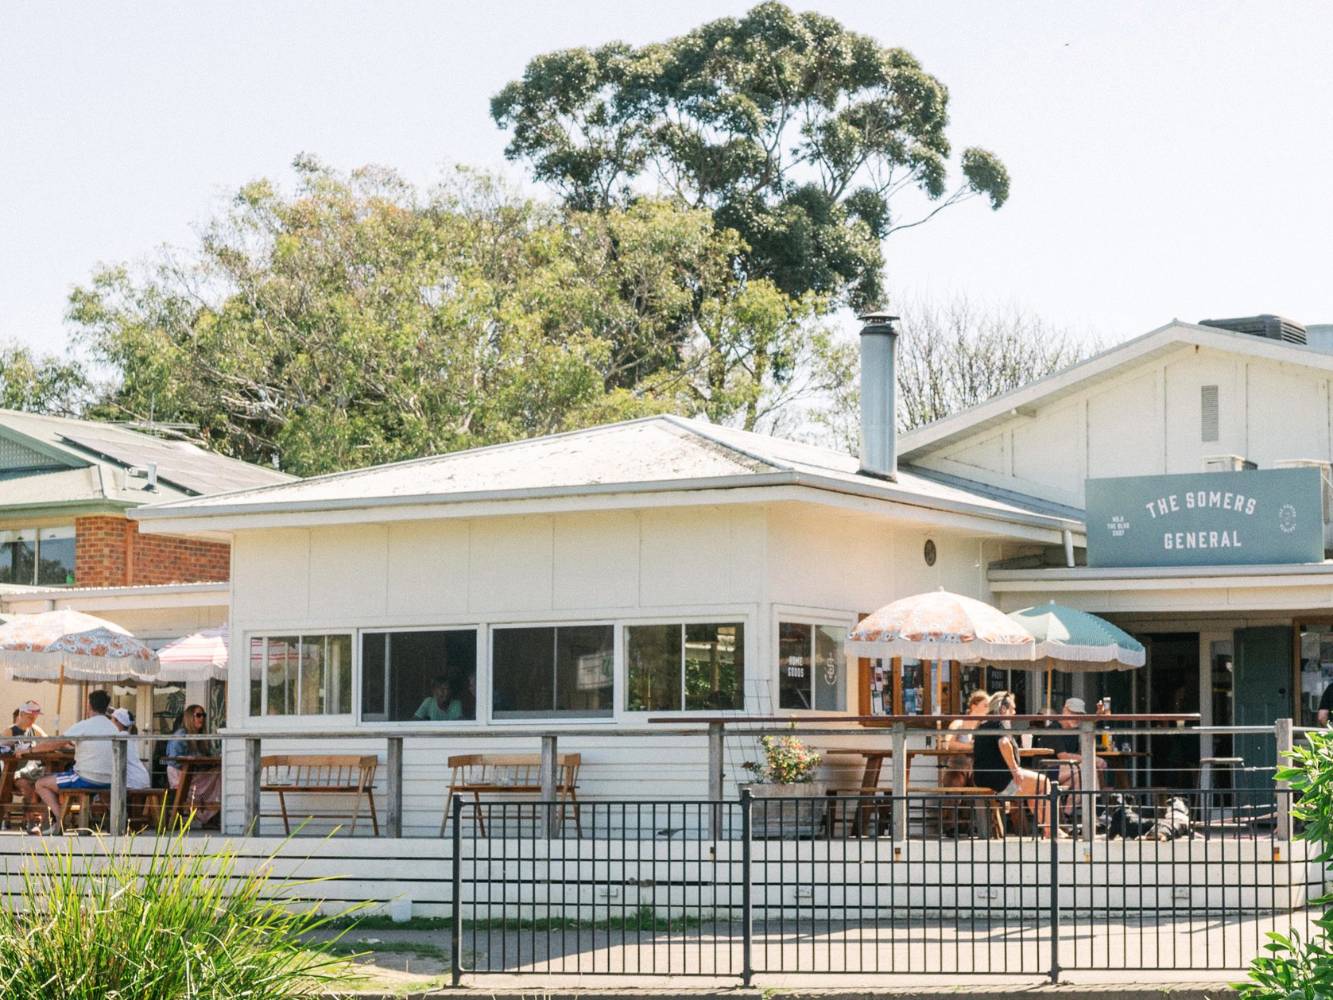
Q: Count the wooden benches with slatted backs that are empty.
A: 2